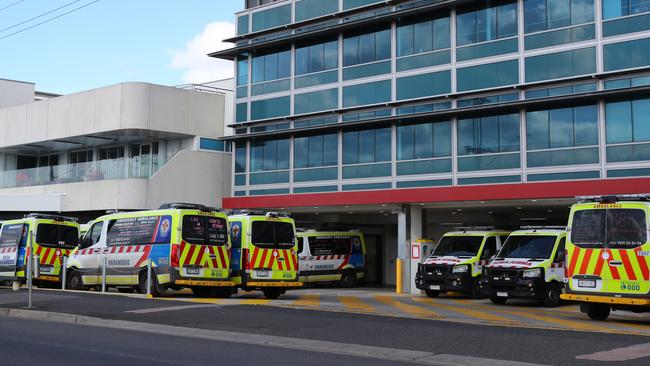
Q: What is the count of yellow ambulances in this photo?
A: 7